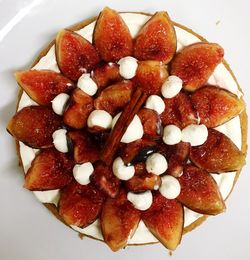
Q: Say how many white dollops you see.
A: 15